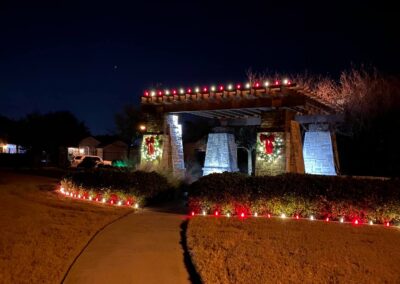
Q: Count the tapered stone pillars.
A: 4